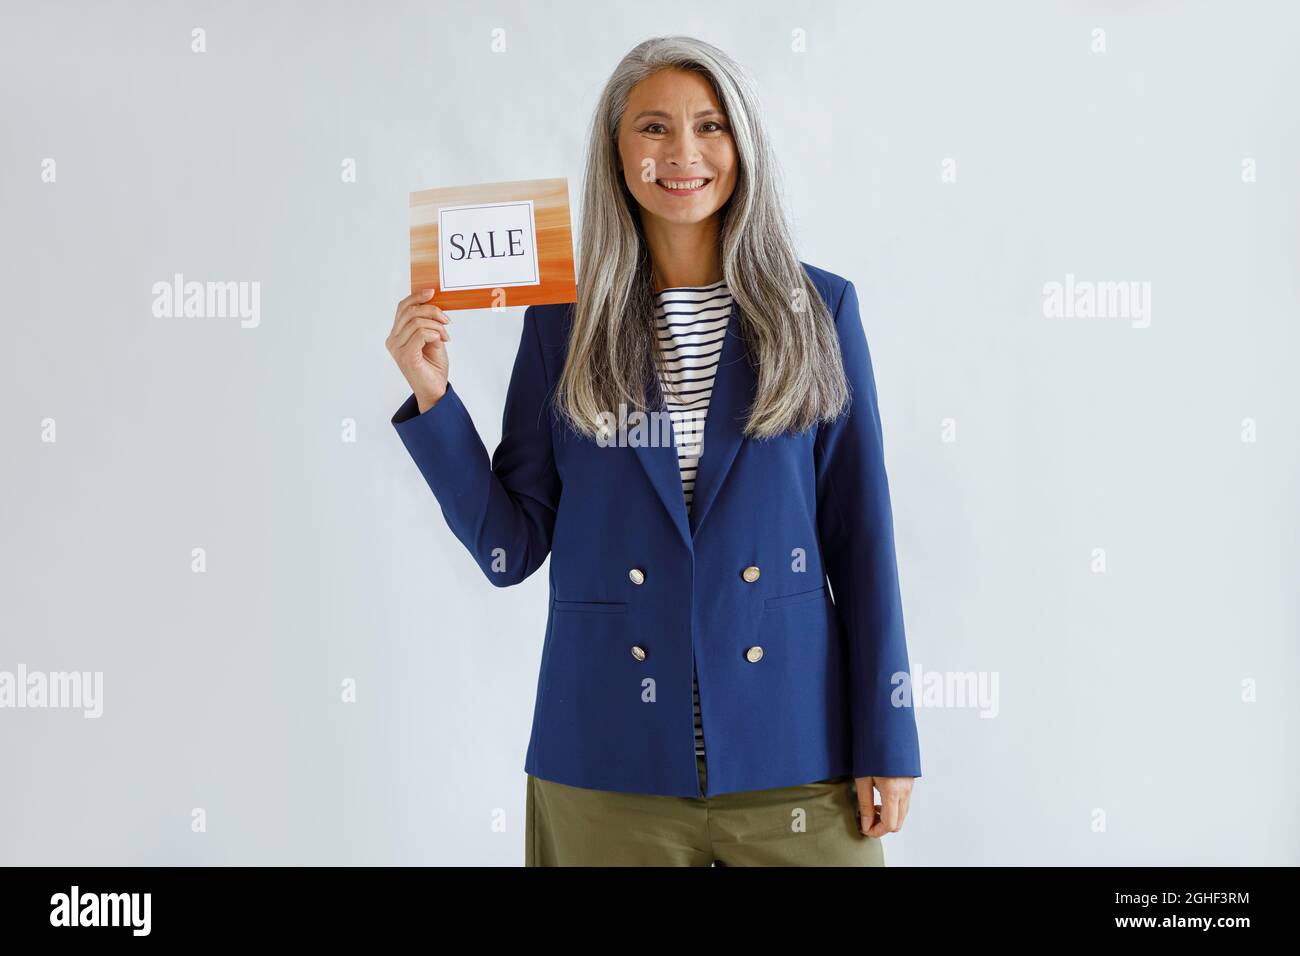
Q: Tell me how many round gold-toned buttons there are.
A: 4